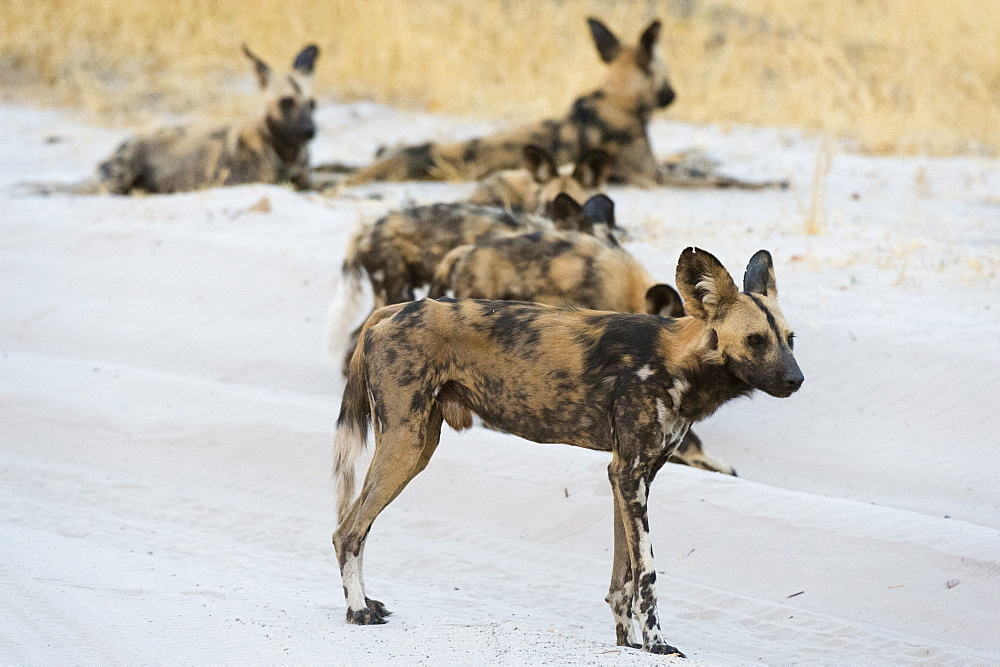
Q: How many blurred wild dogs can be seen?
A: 5